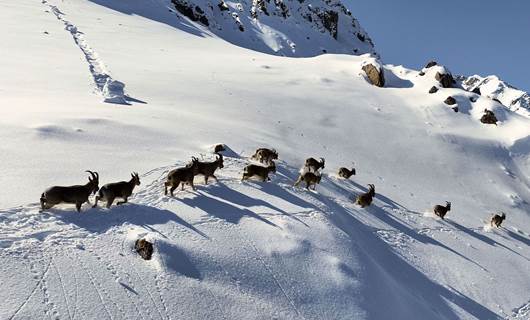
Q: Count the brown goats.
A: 12